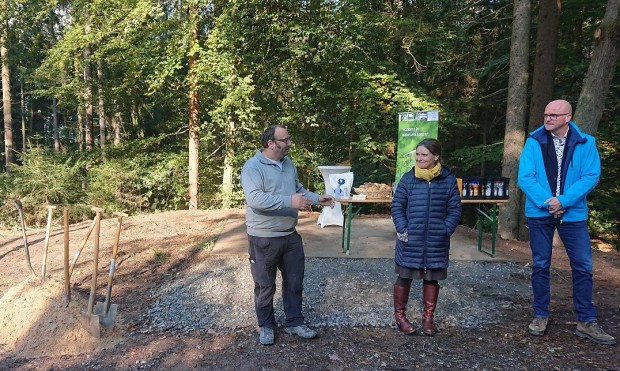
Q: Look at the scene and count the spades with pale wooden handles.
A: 5